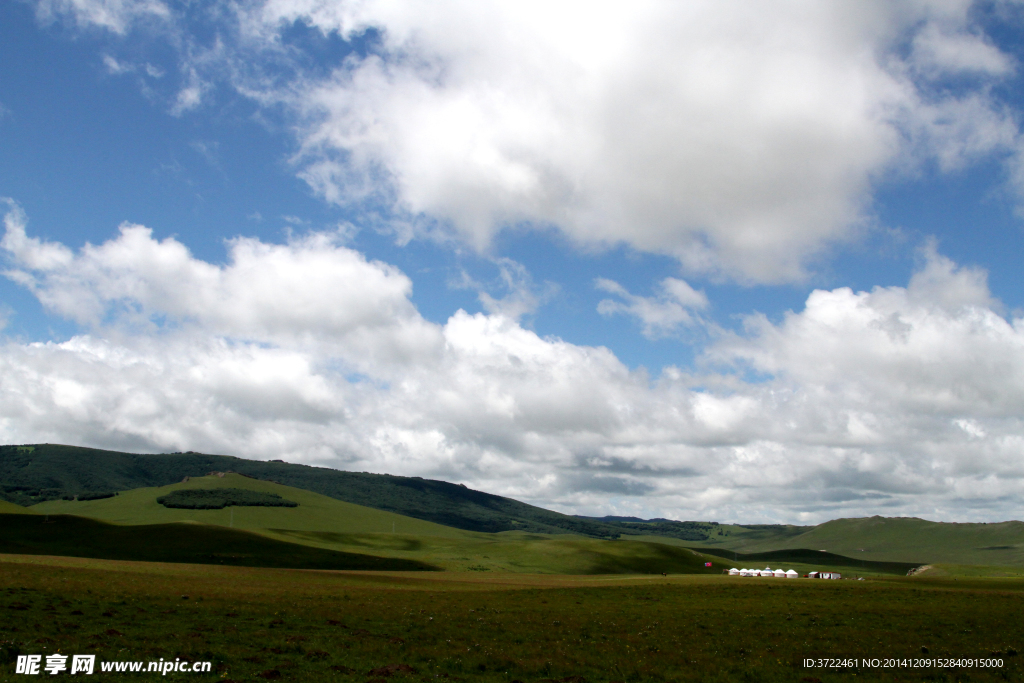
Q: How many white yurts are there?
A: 7